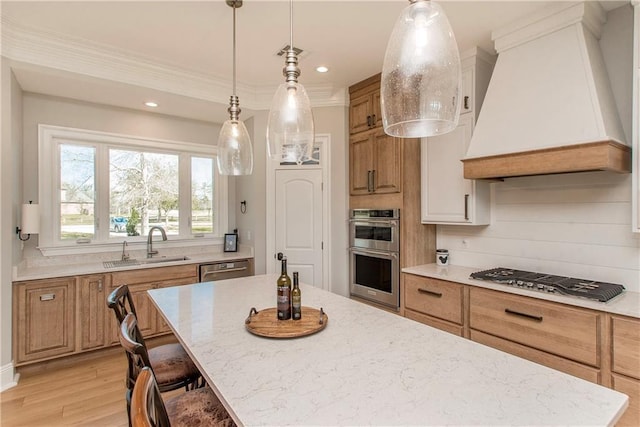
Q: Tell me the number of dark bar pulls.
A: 8